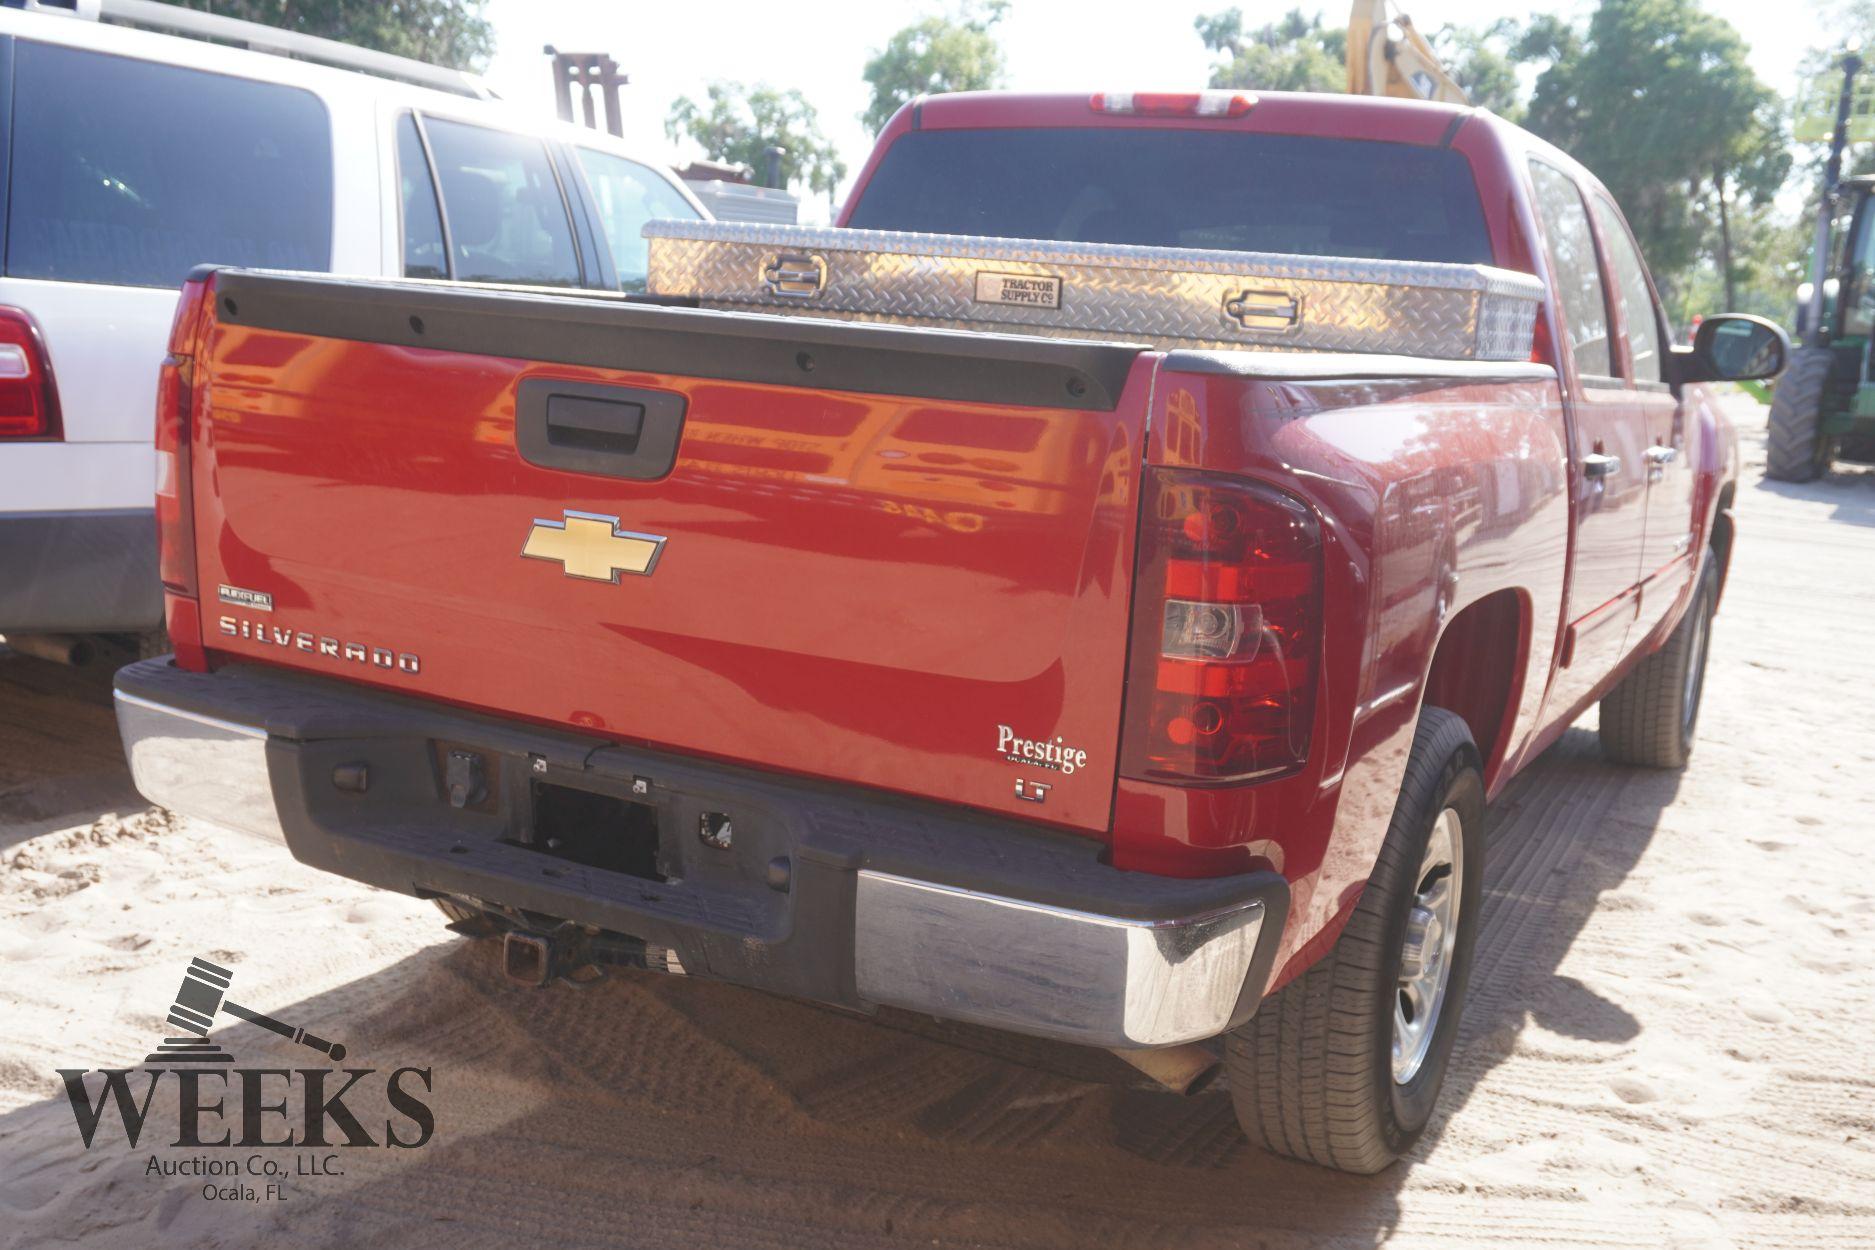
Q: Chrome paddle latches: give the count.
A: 2